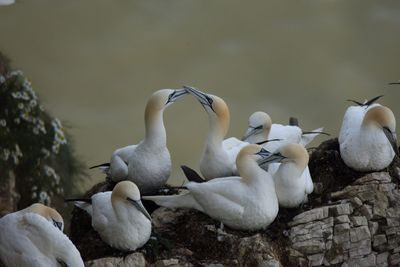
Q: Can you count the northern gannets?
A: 8